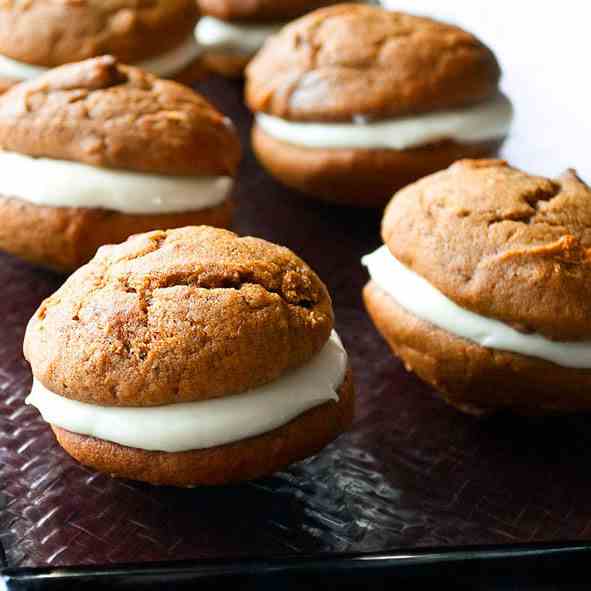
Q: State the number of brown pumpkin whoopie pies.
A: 6